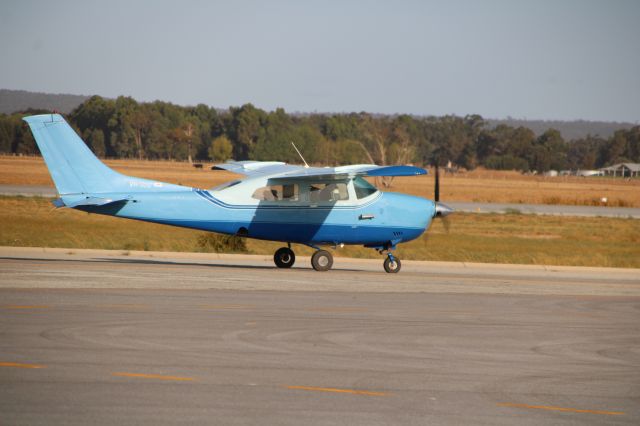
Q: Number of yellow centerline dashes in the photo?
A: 4